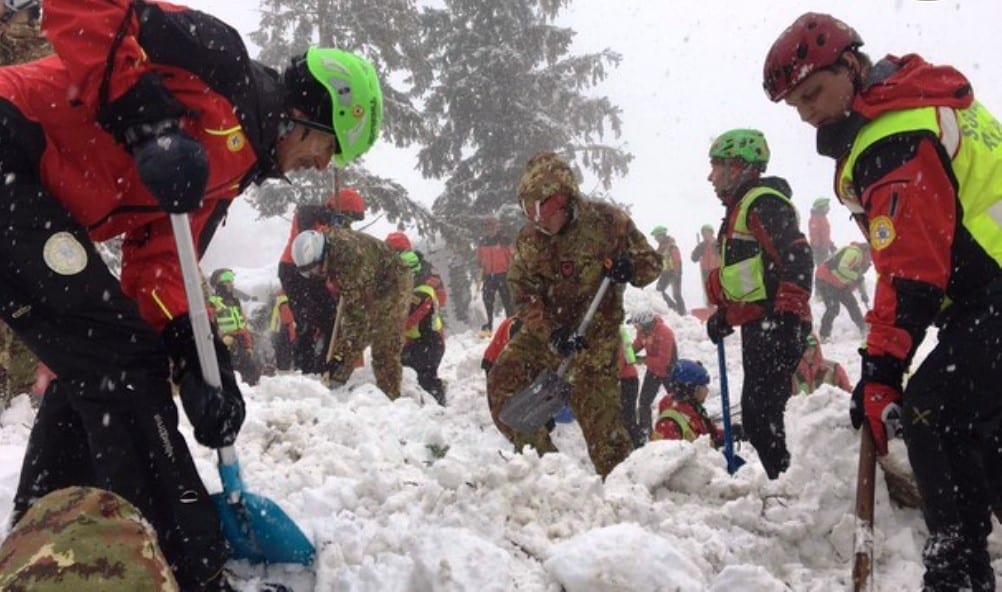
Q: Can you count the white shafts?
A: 2